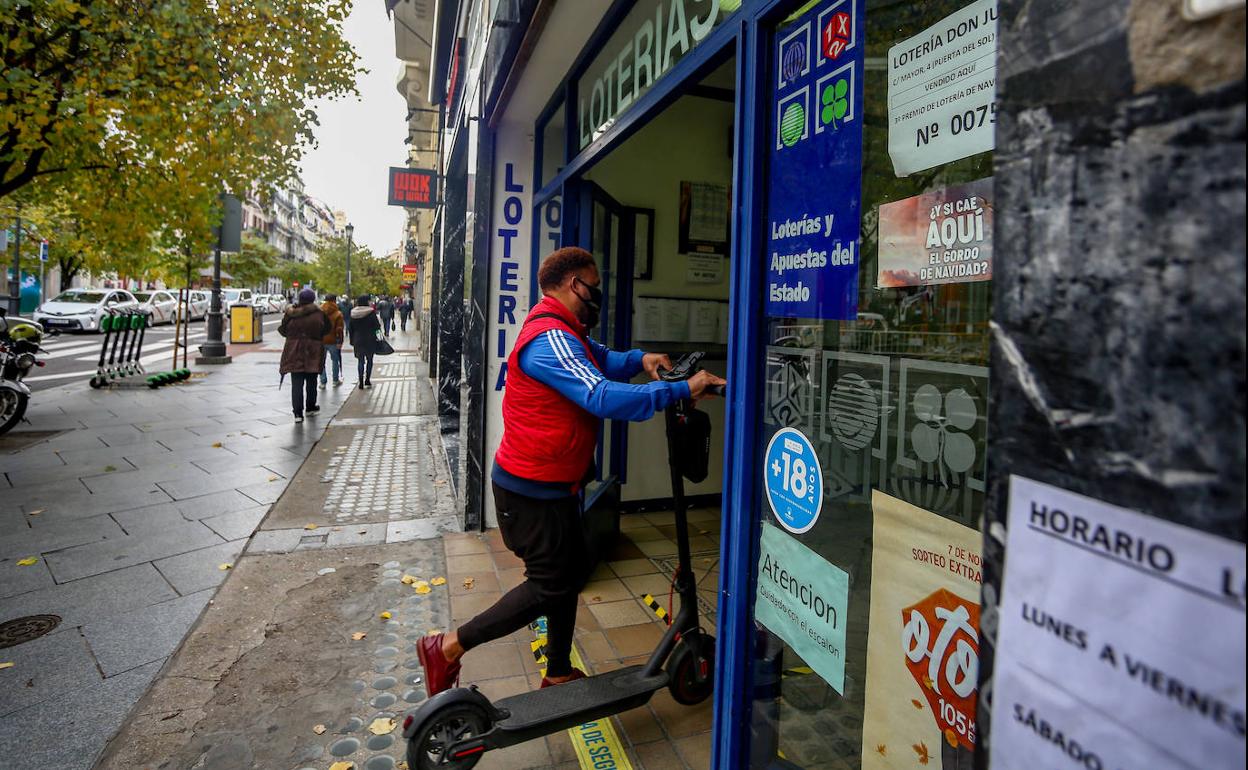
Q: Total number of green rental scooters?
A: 5